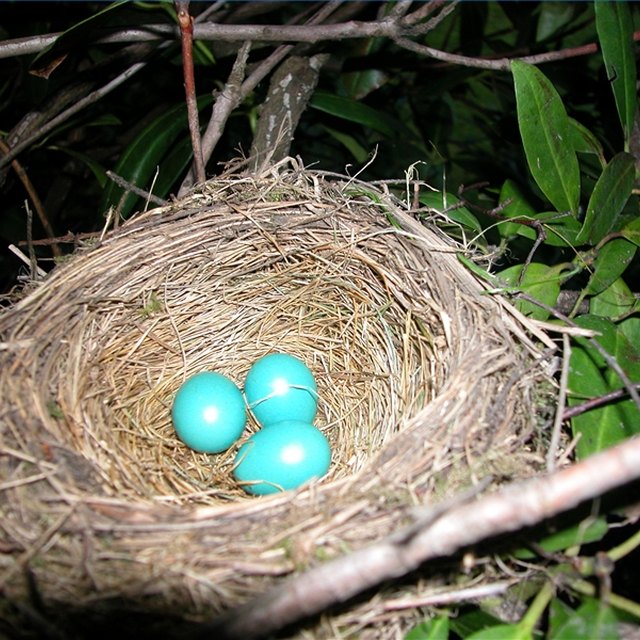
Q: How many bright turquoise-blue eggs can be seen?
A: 3